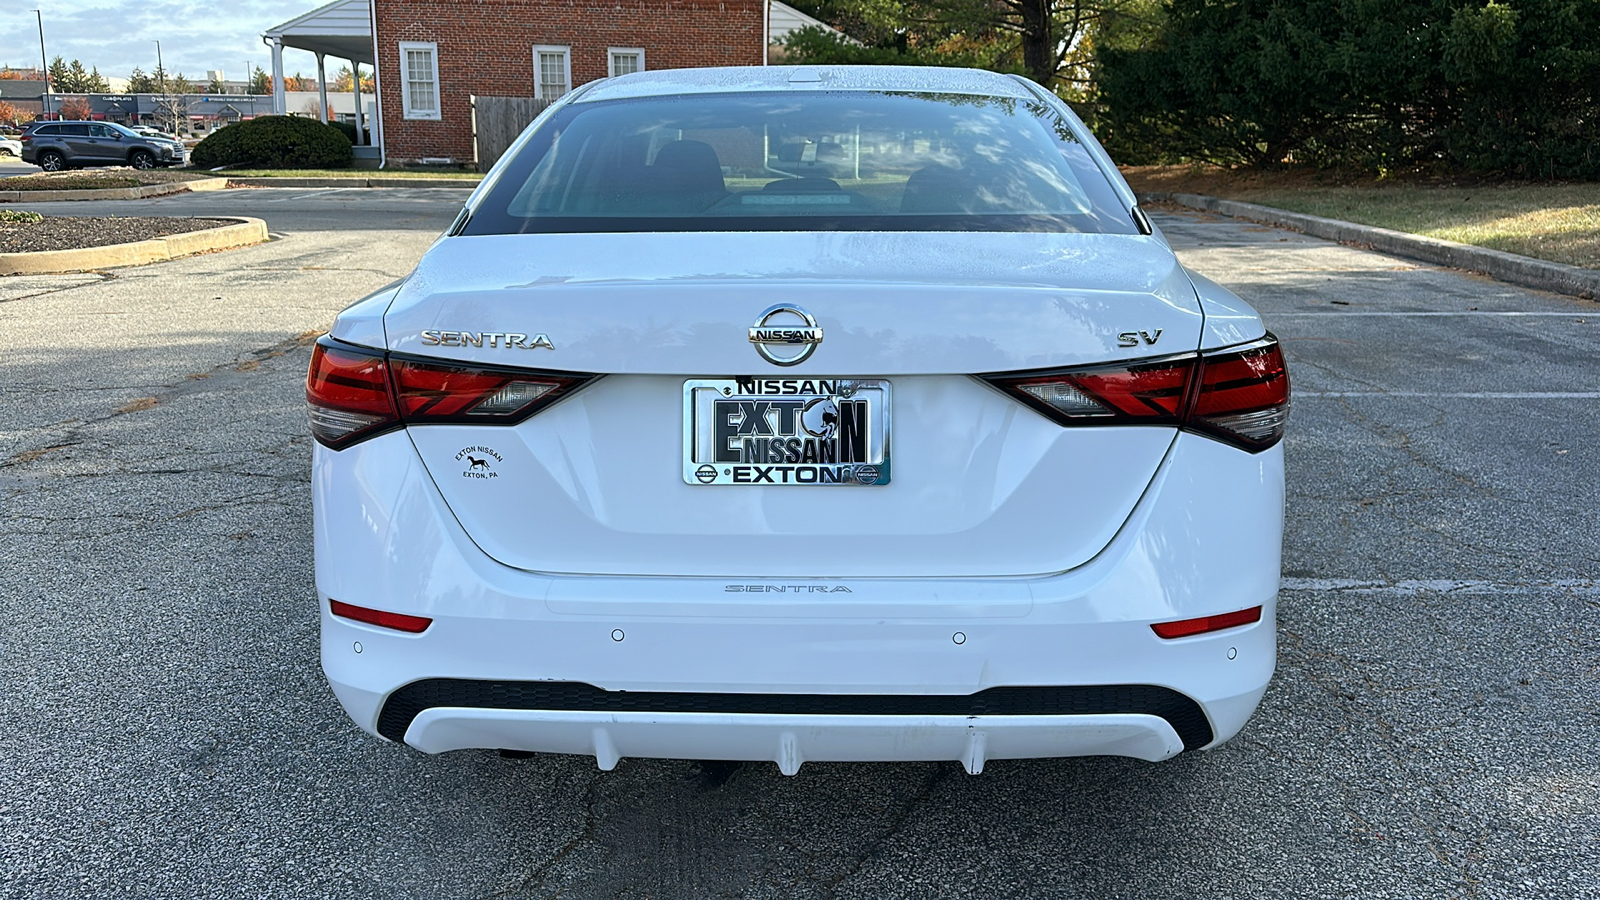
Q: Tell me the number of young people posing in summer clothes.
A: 0